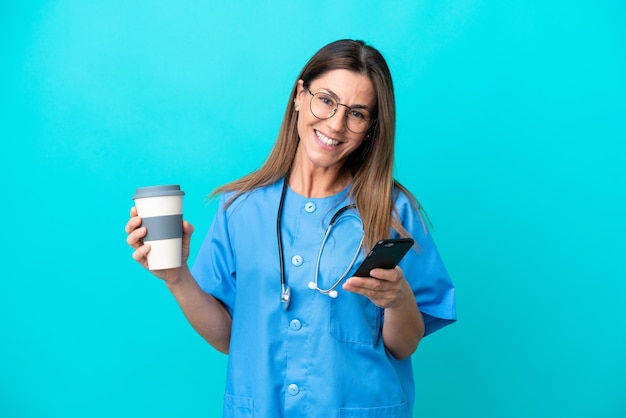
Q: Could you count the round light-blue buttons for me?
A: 4